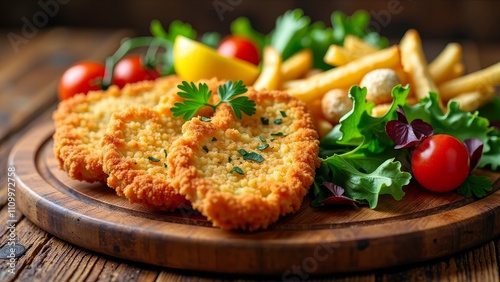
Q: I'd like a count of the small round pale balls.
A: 2